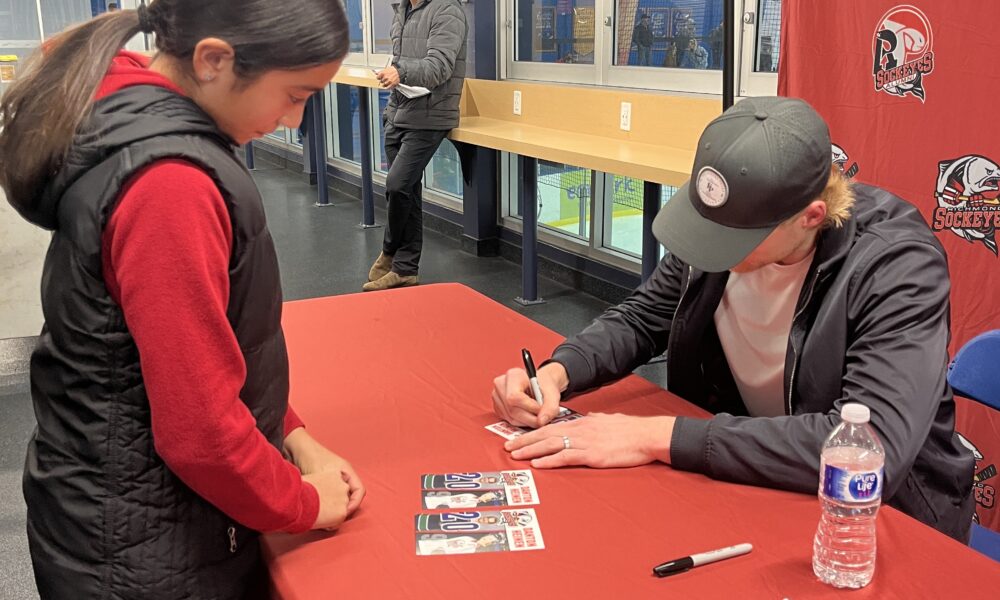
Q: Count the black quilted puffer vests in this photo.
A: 1